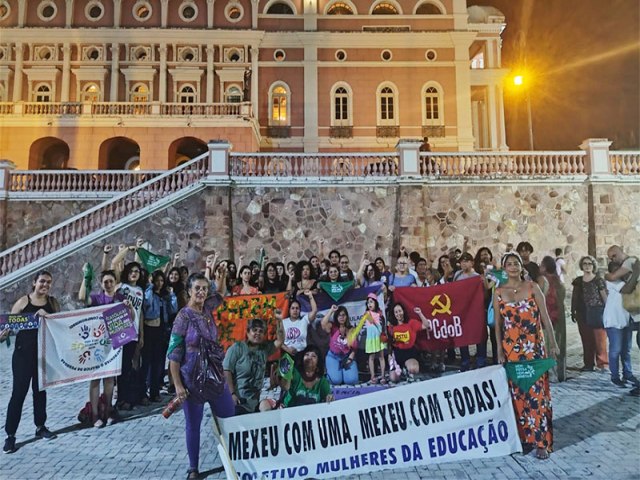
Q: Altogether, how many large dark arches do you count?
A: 3